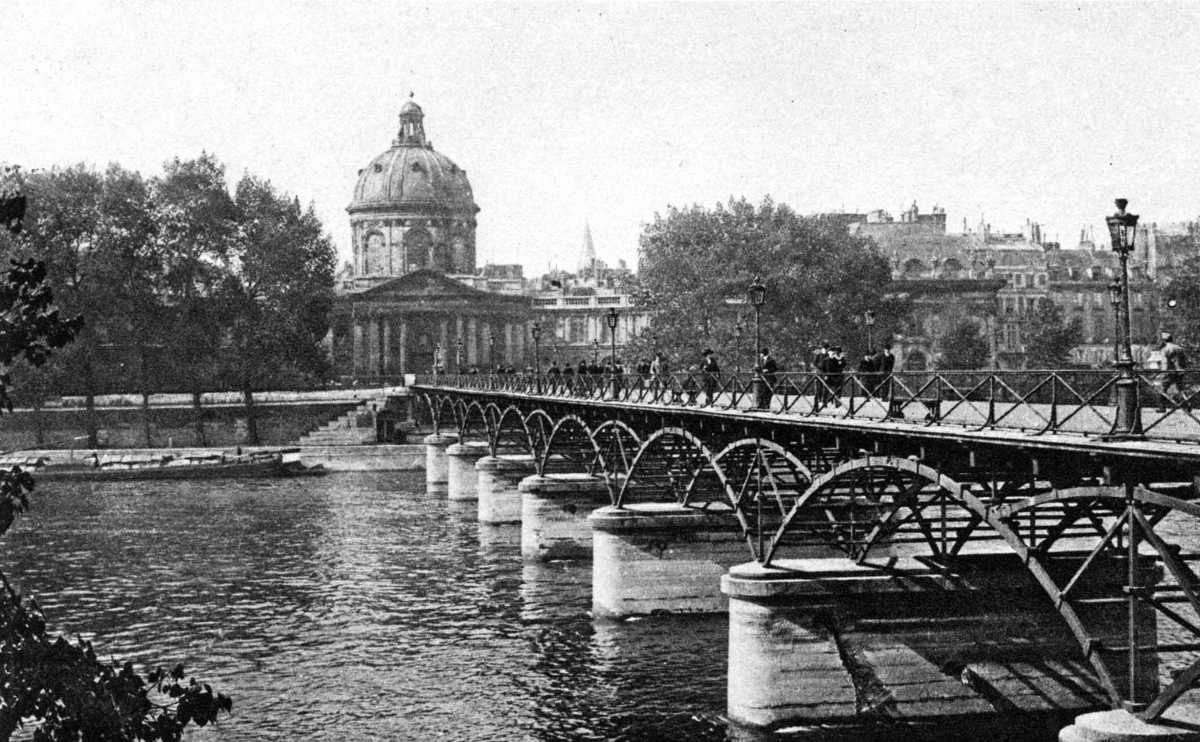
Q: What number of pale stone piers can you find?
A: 7